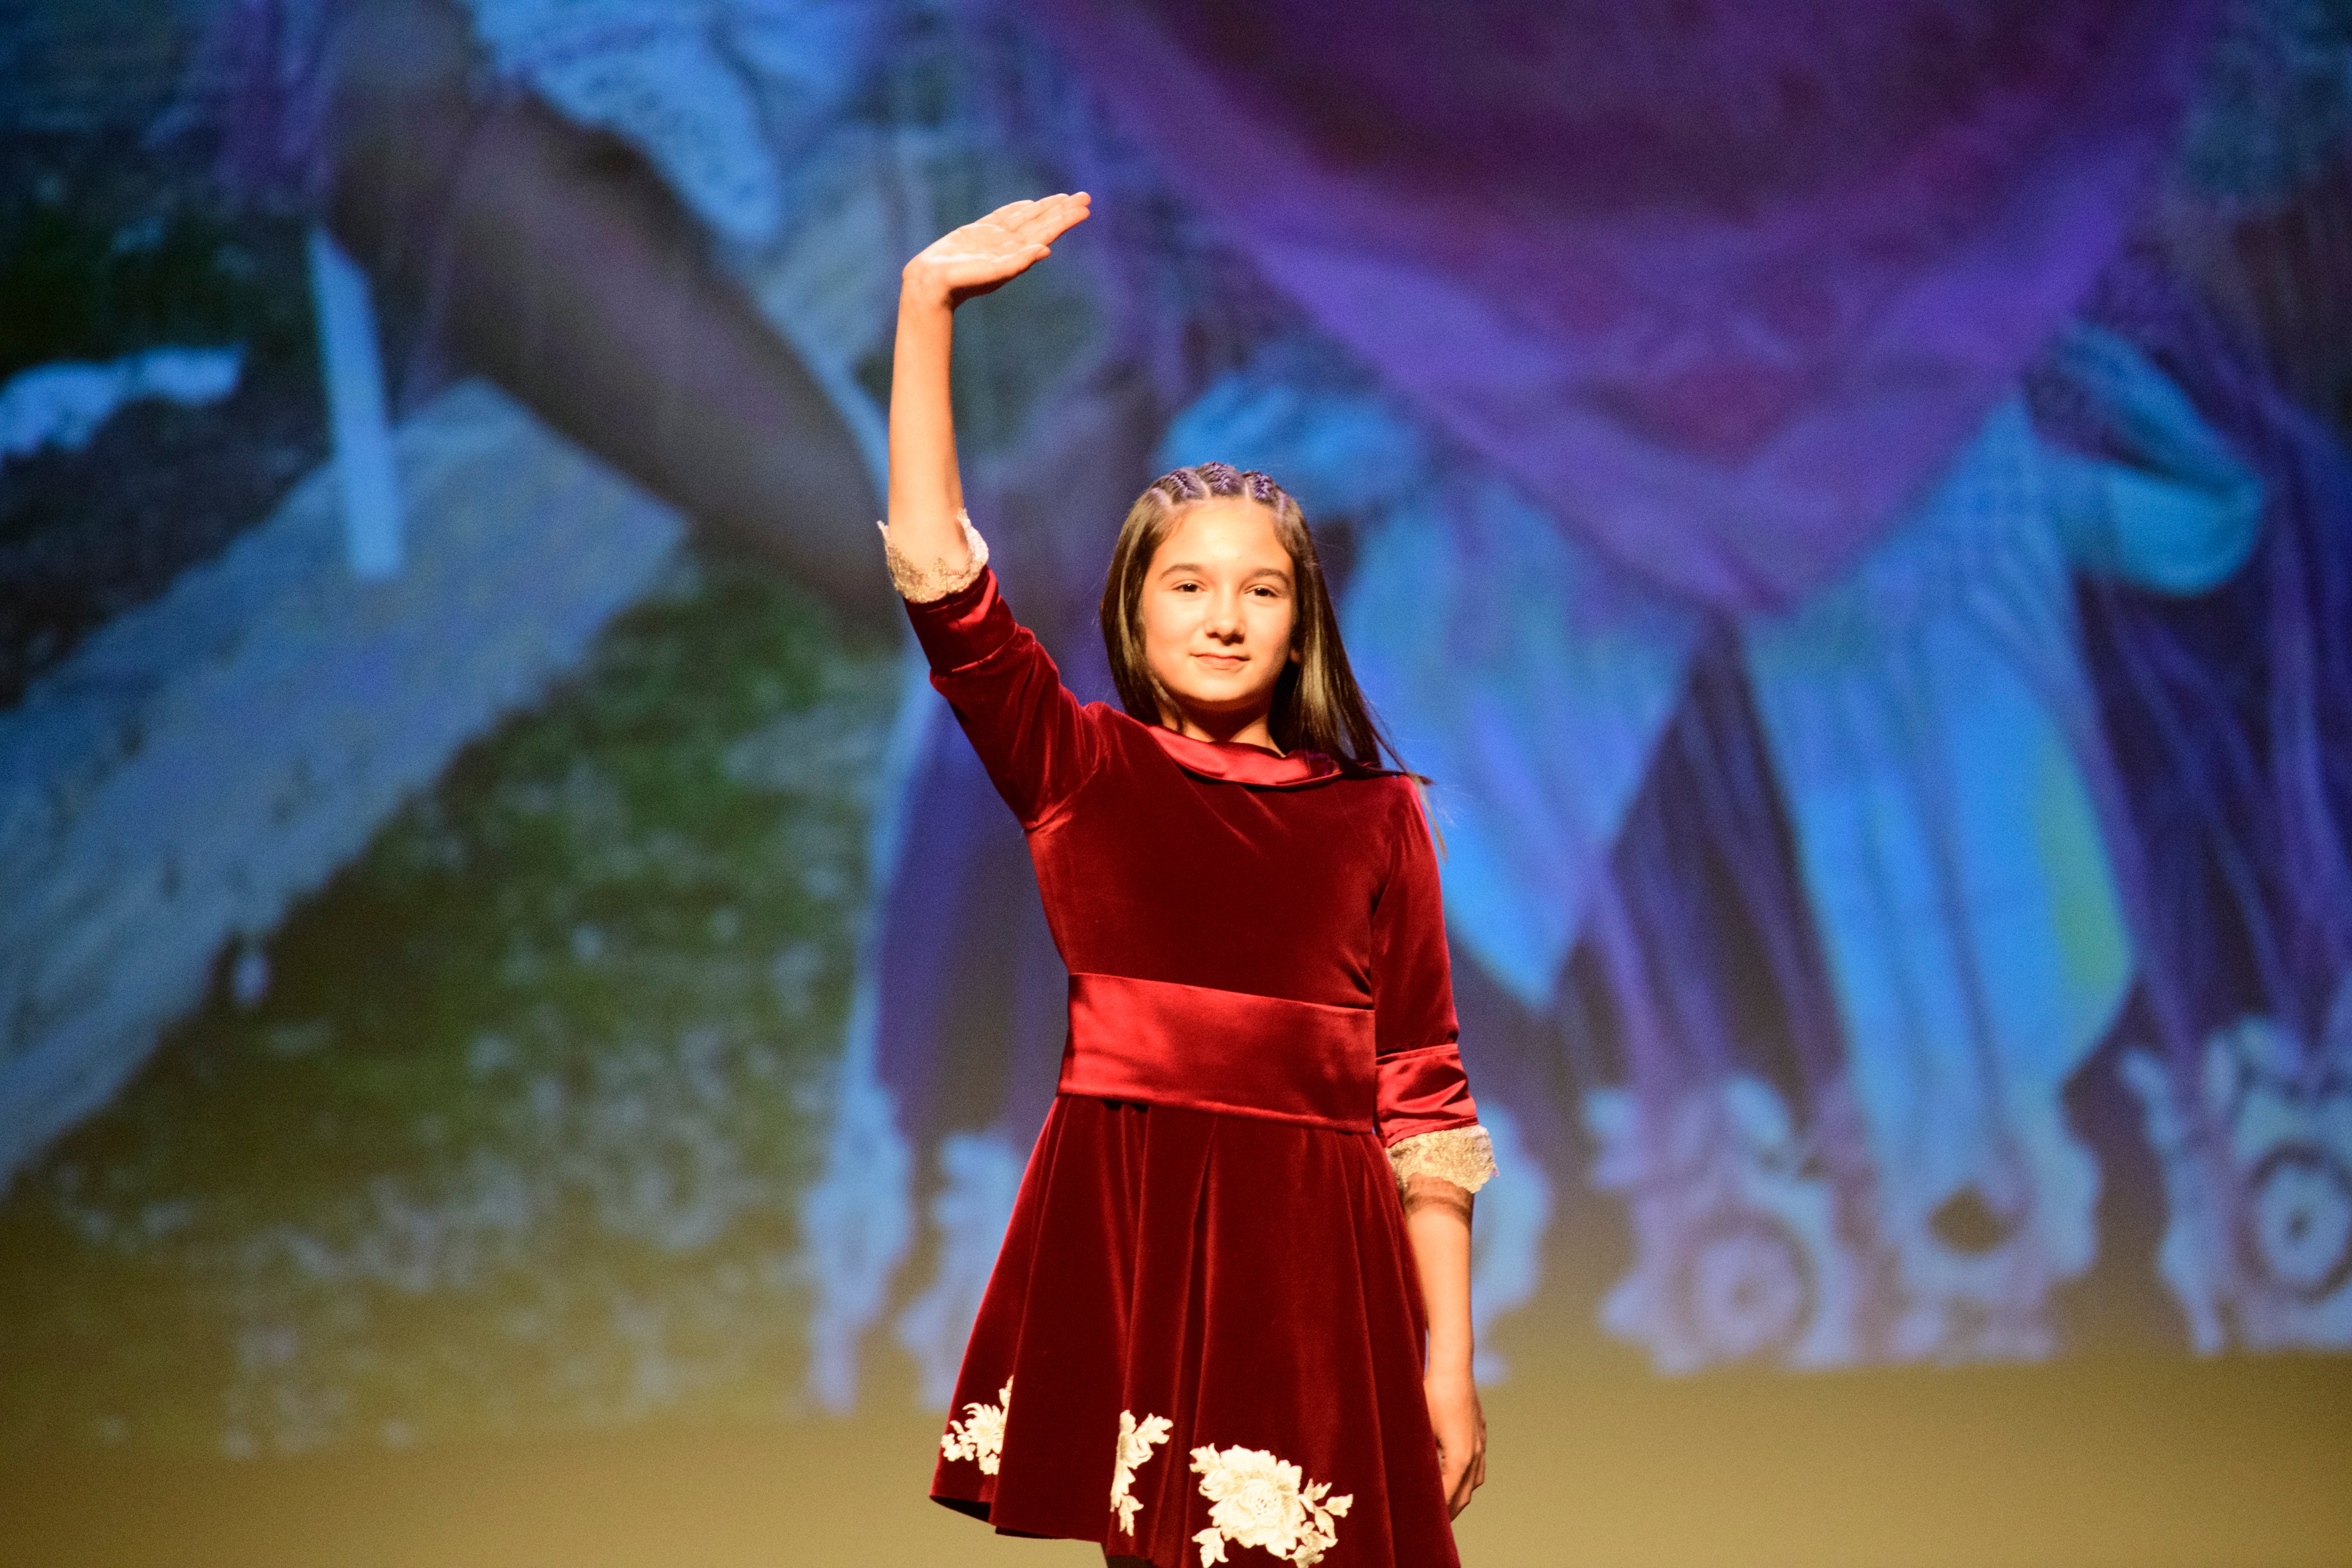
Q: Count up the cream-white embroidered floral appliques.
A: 3